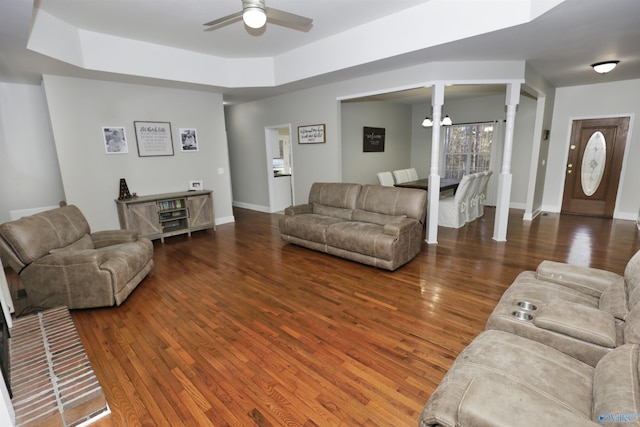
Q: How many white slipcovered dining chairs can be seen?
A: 6